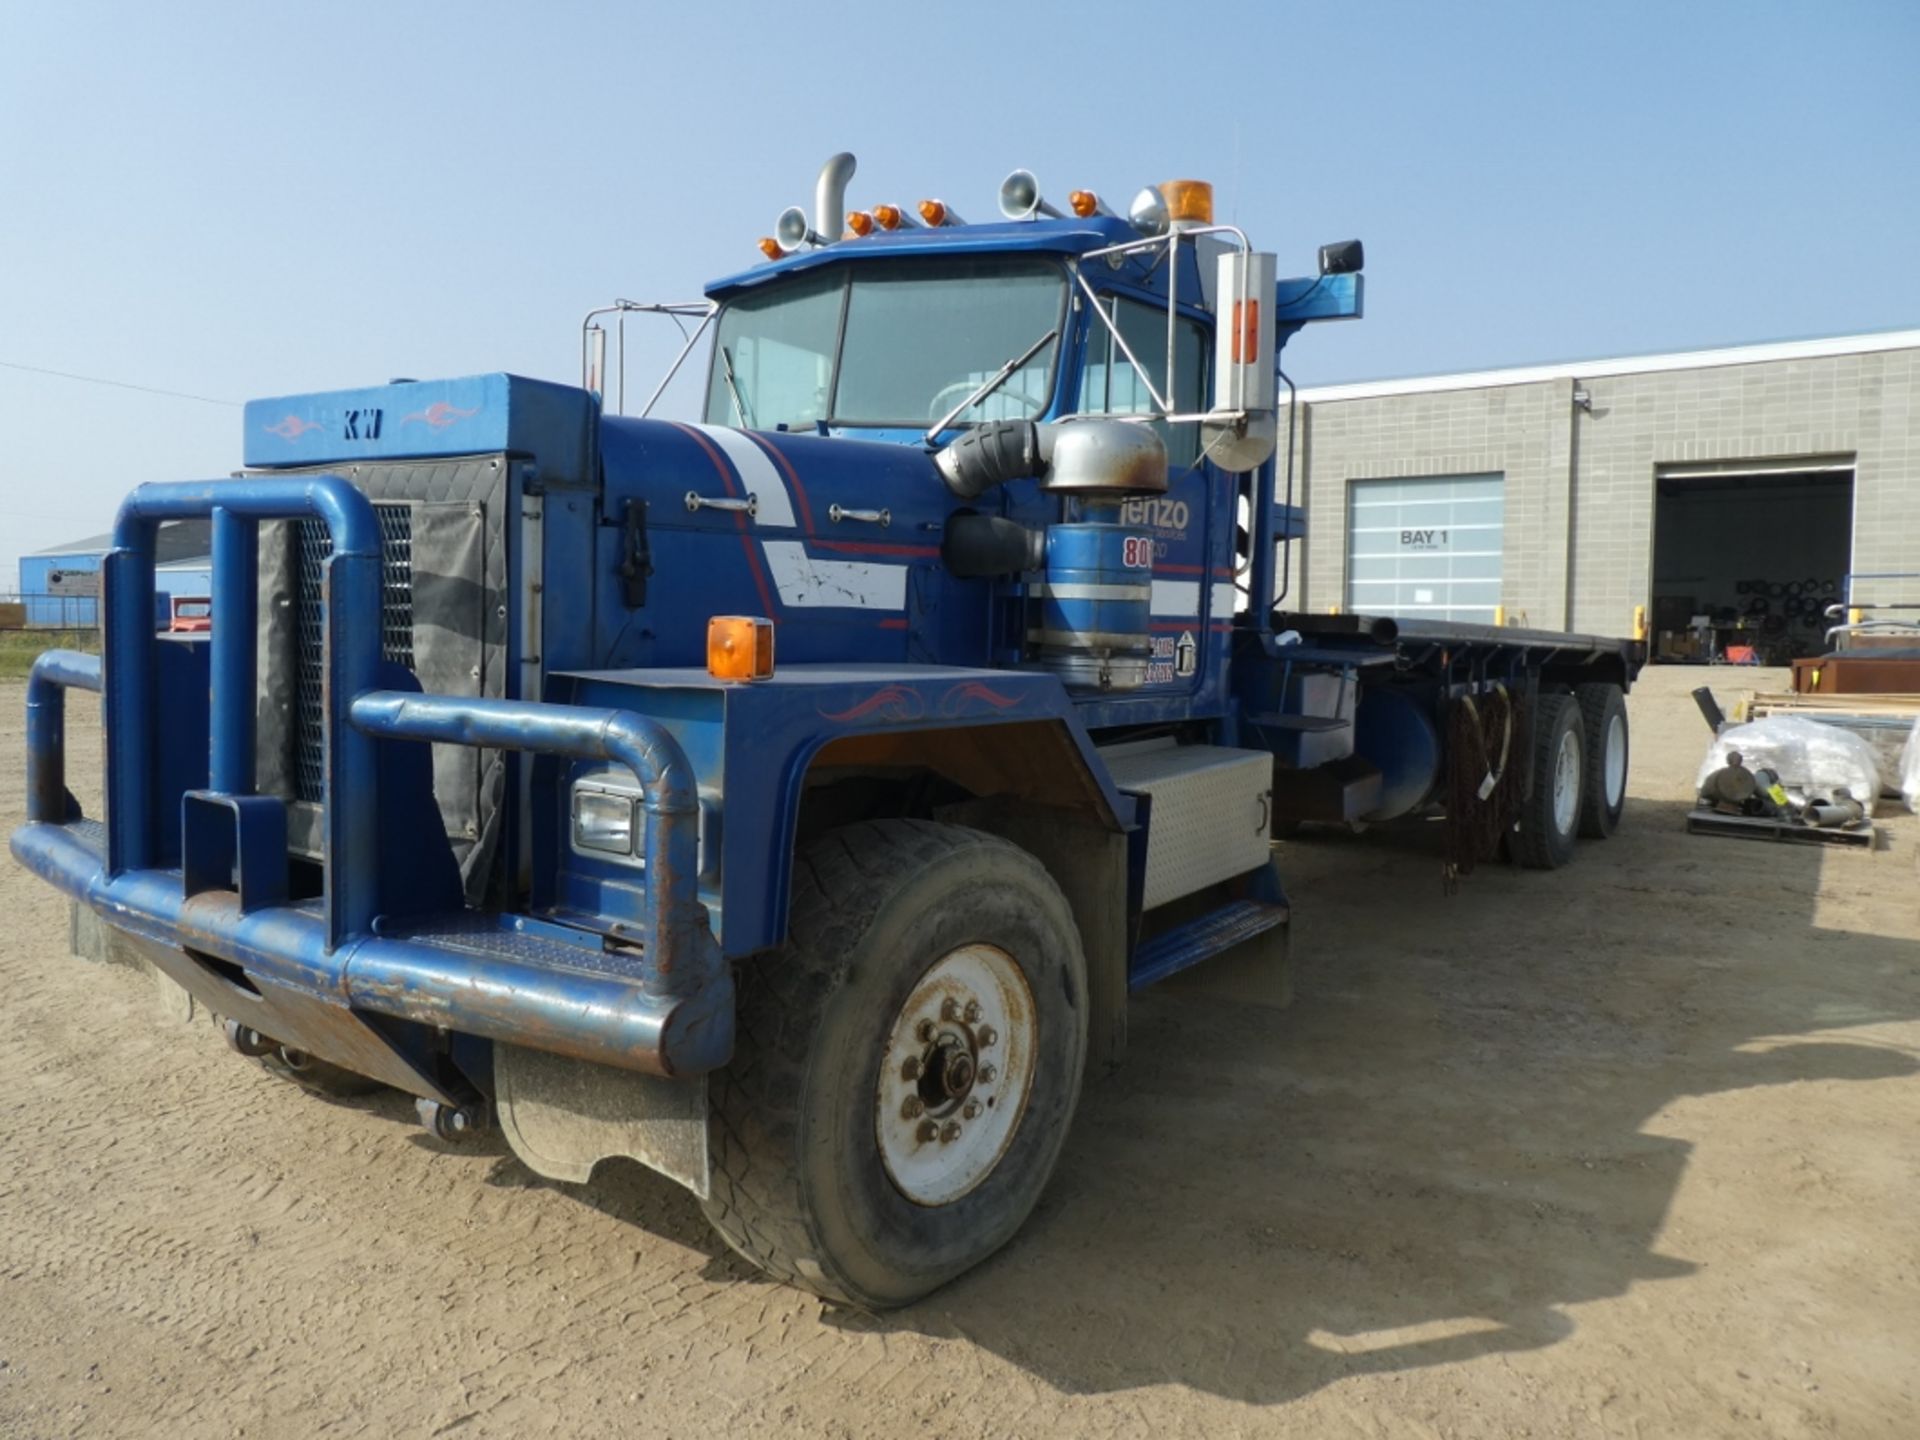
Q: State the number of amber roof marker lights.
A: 5